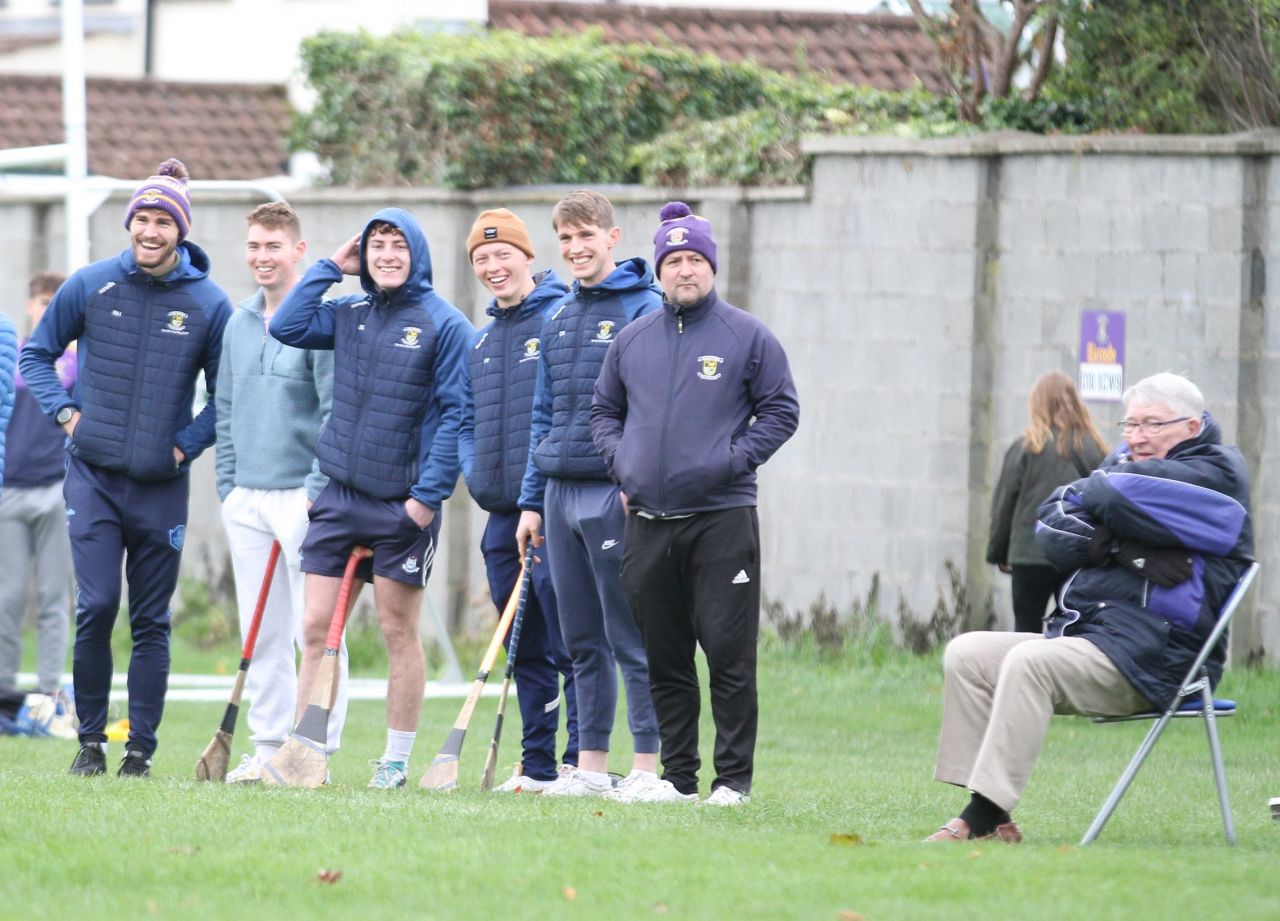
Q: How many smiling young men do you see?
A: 5